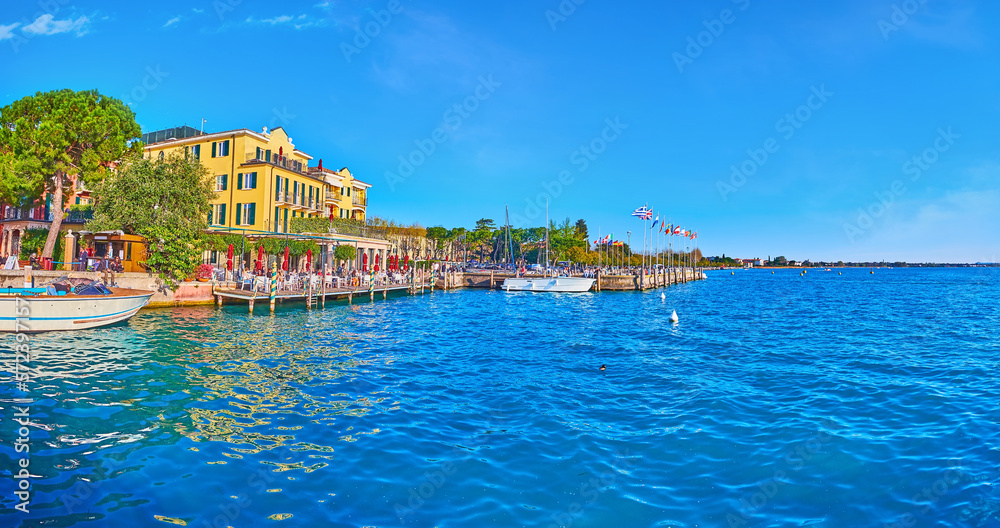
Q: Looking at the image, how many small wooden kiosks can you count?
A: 1